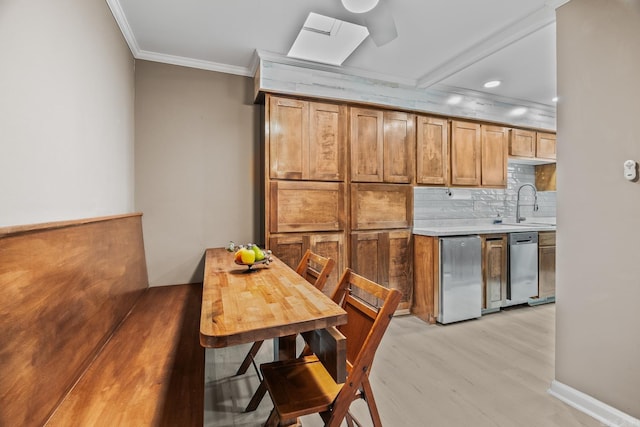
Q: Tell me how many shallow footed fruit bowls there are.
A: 1